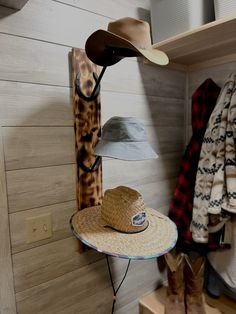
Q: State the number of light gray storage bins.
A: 2